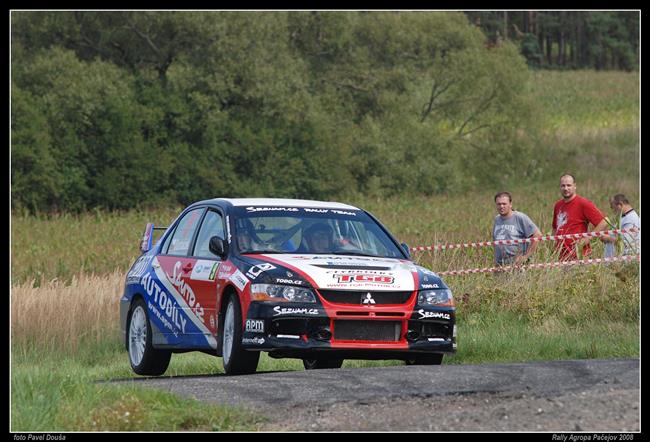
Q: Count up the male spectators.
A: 3